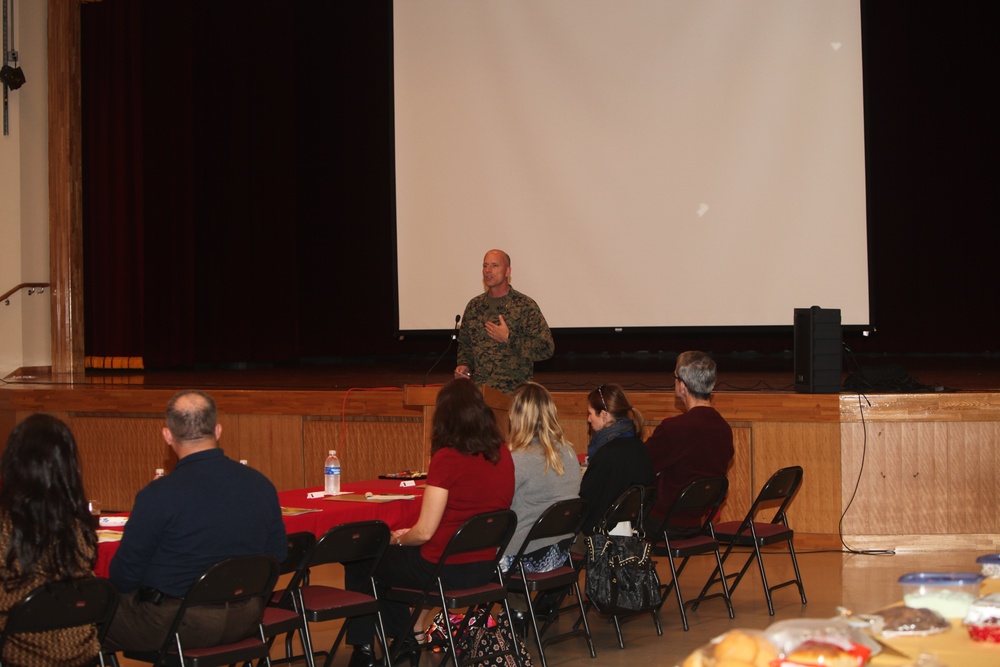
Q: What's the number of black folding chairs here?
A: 9